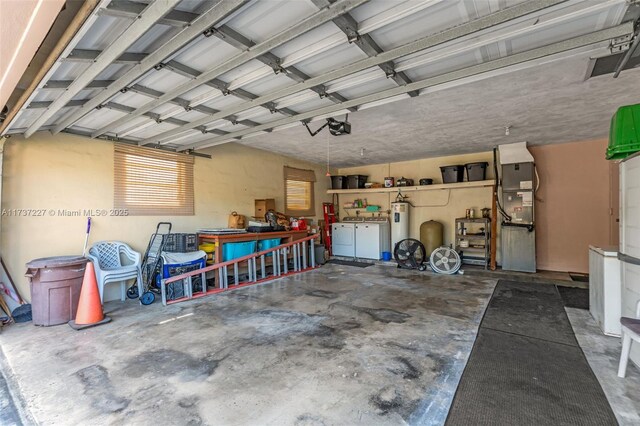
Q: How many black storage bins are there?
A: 4